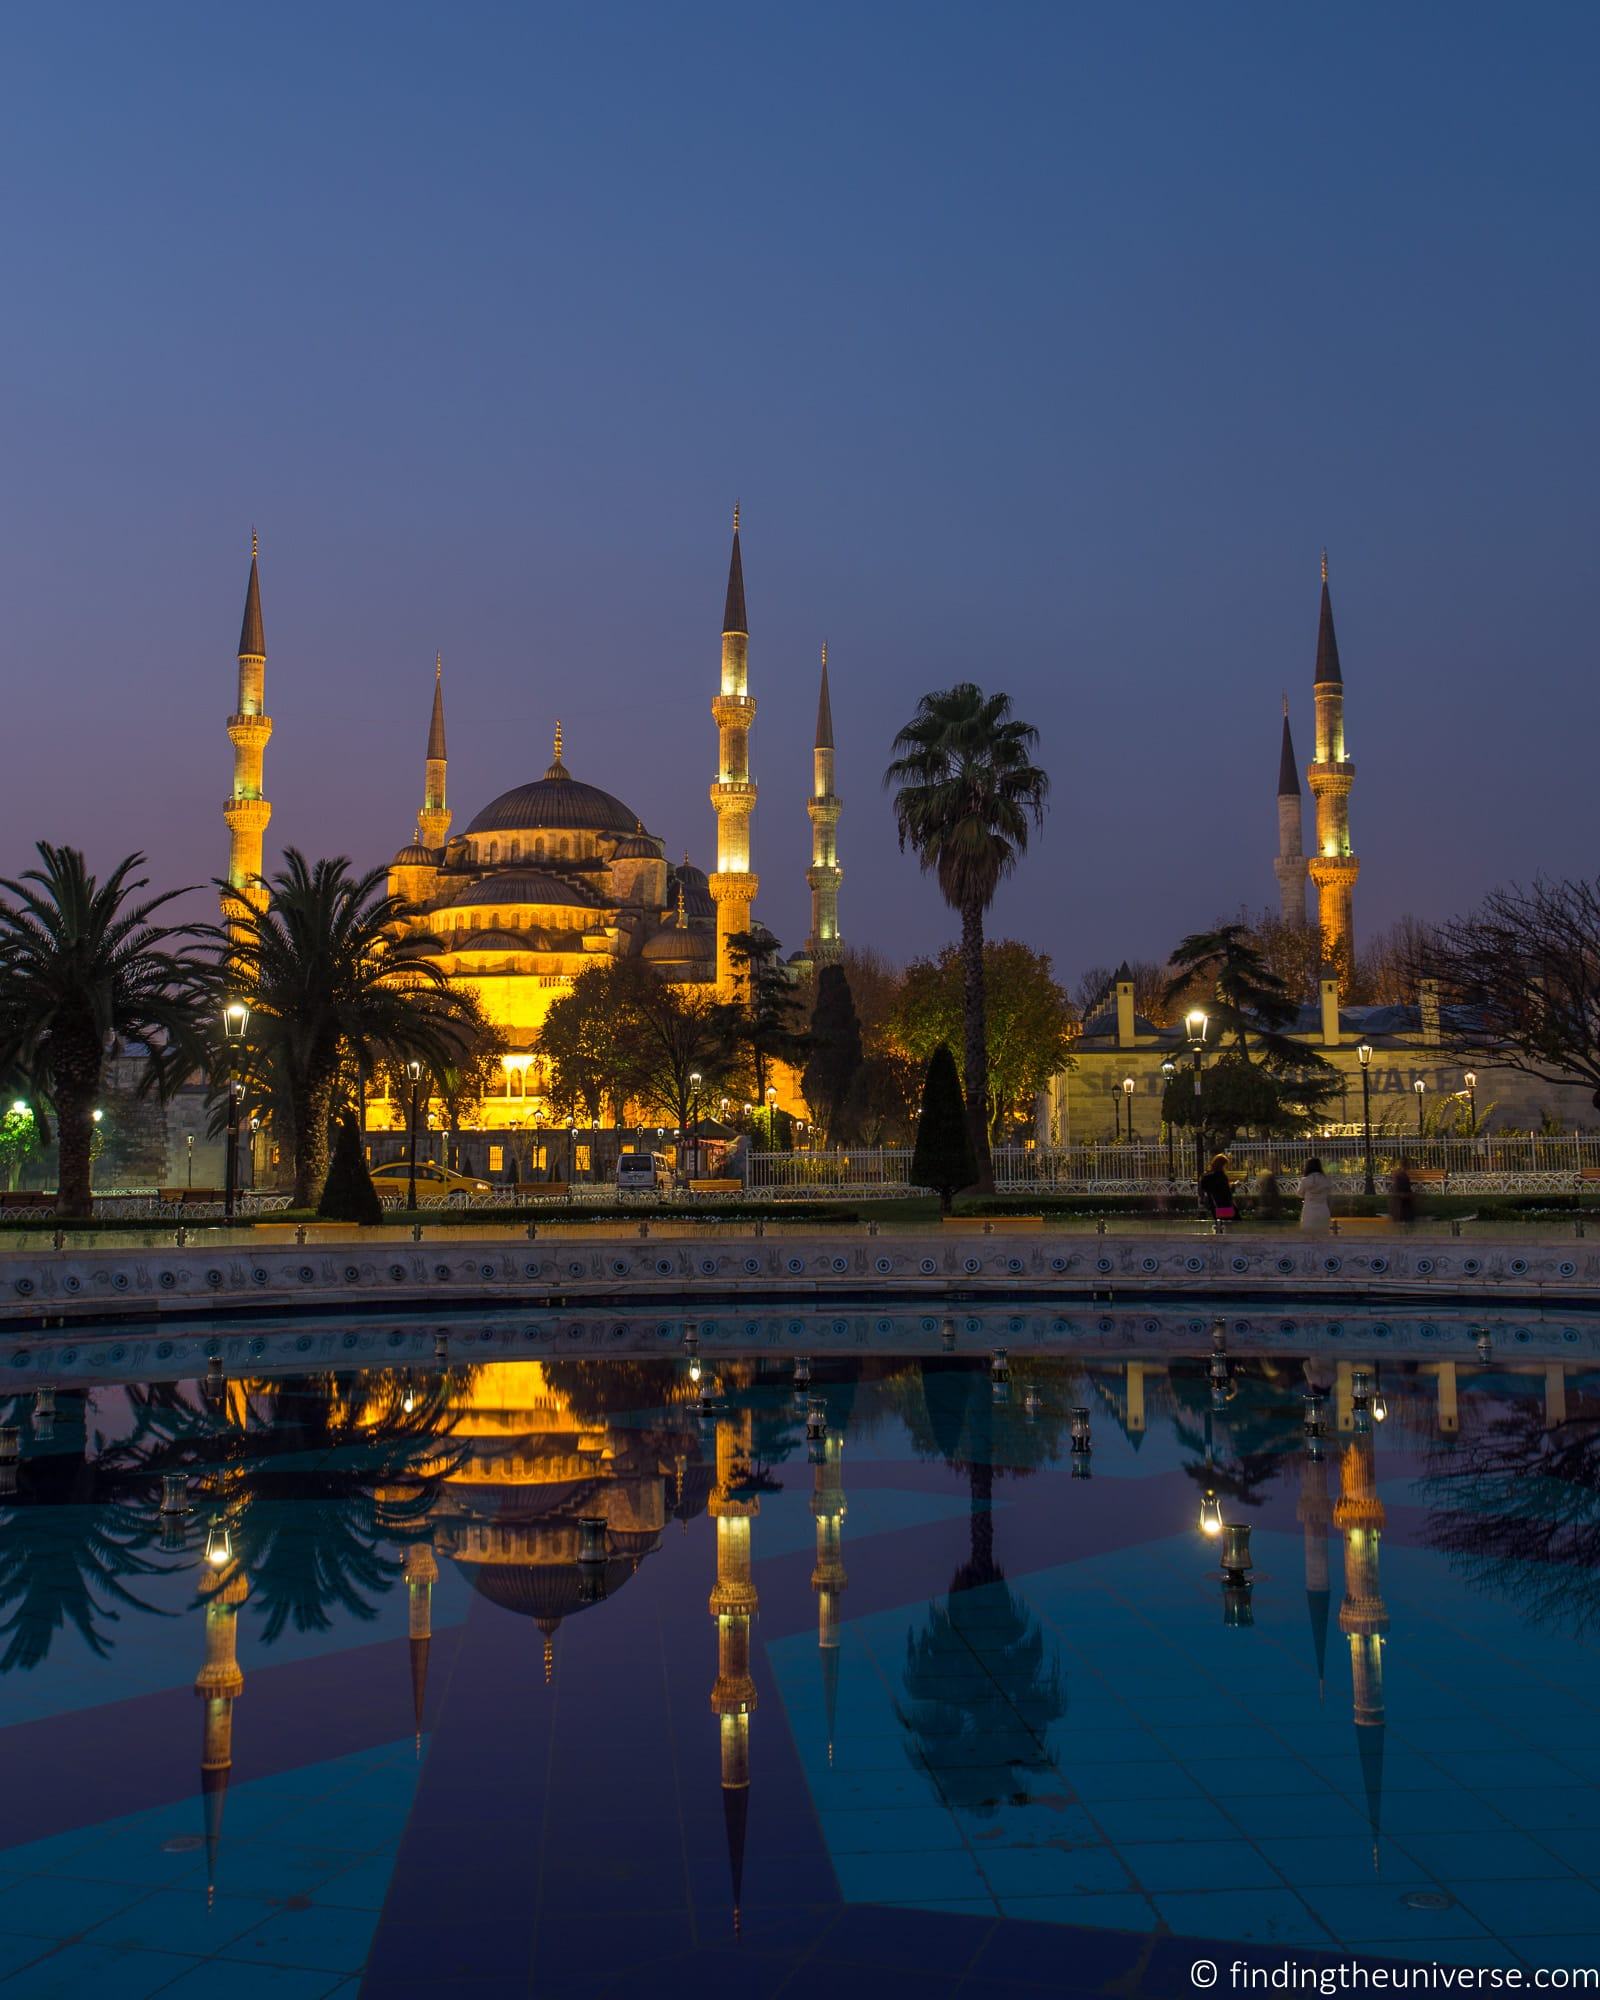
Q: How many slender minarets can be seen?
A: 6